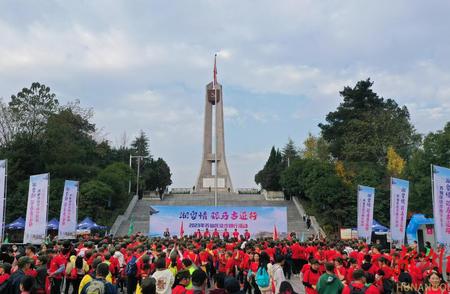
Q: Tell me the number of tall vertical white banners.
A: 6